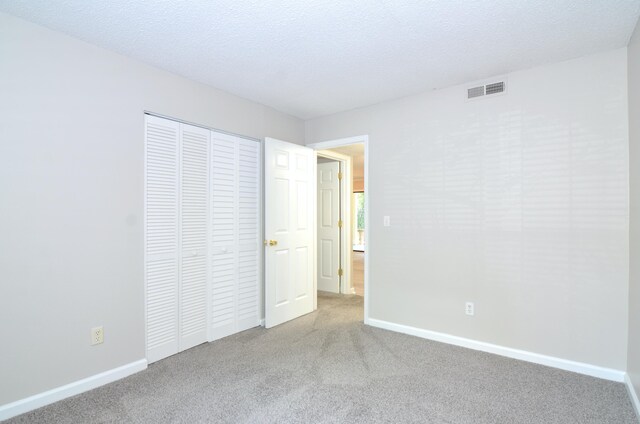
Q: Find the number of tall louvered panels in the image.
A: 4